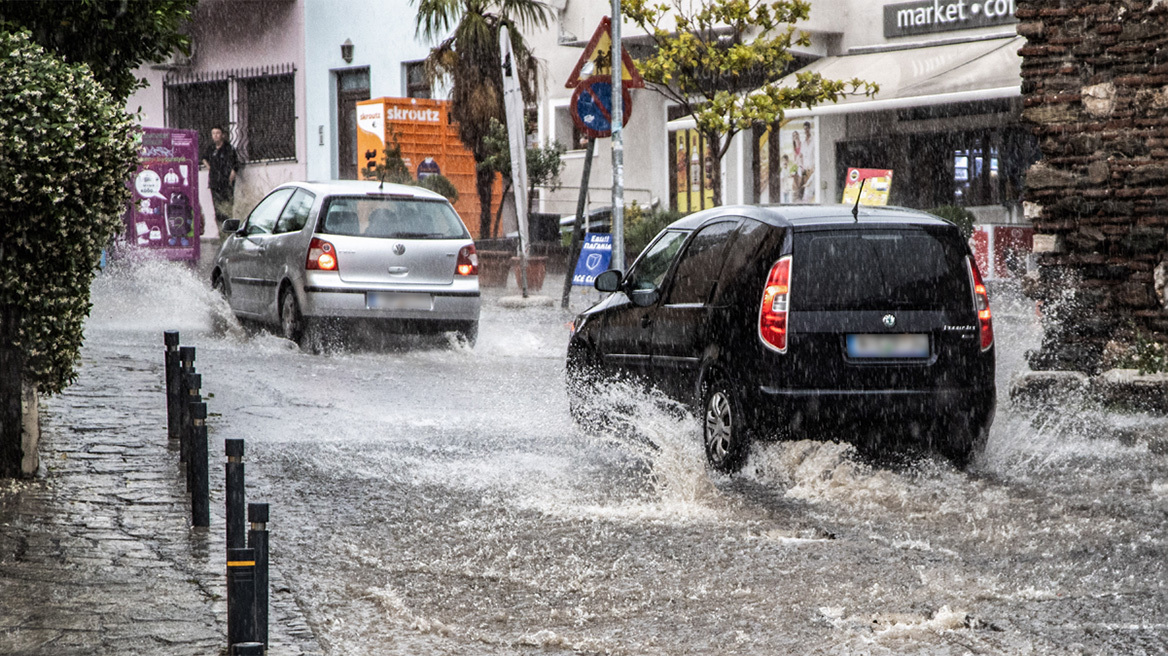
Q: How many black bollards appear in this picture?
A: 8